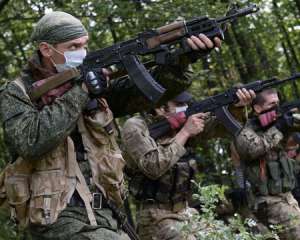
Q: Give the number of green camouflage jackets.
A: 1